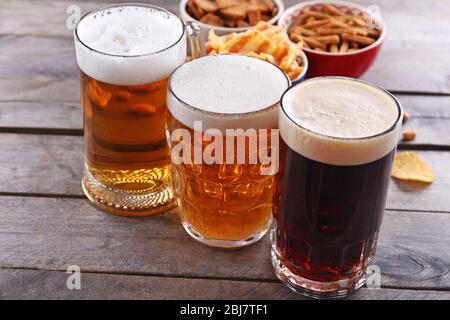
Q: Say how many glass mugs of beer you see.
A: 3